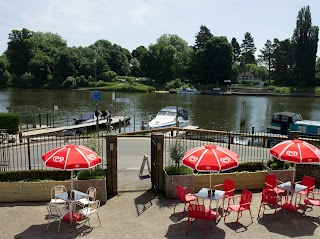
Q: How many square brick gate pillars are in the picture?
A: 2